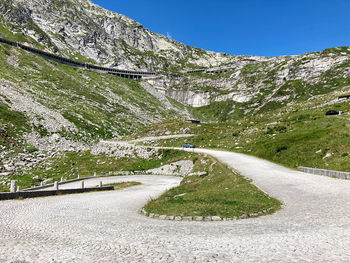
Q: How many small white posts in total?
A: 9